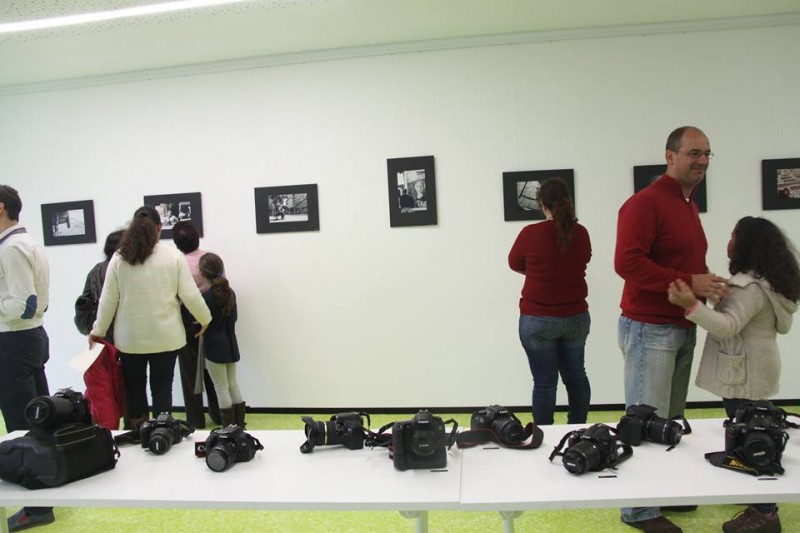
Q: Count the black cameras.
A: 10